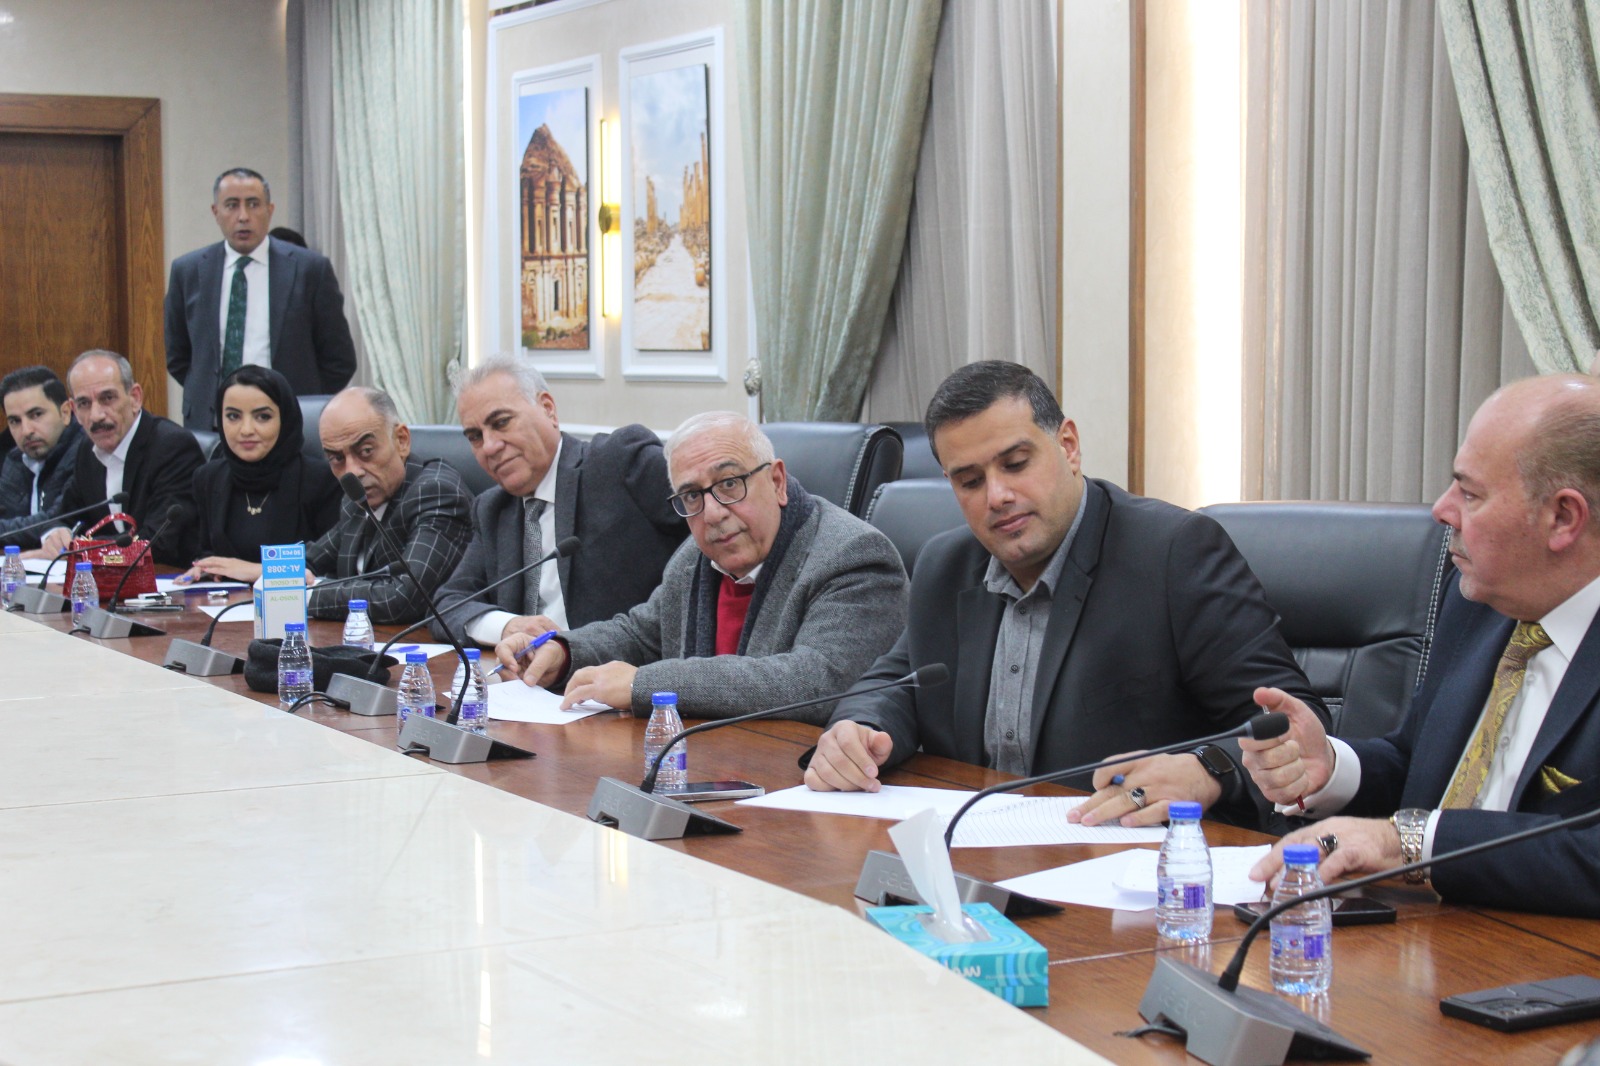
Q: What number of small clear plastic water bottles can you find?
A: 9